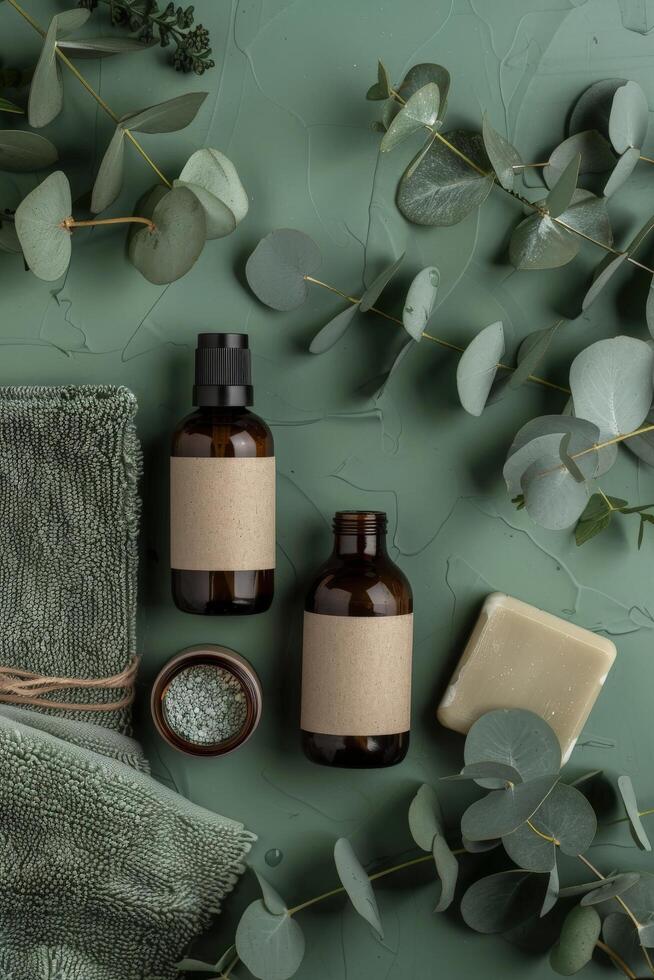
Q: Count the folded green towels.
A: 2